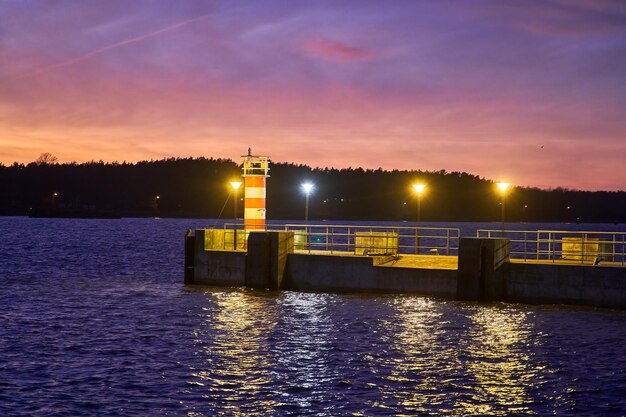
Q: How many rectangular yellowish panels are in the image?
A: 3